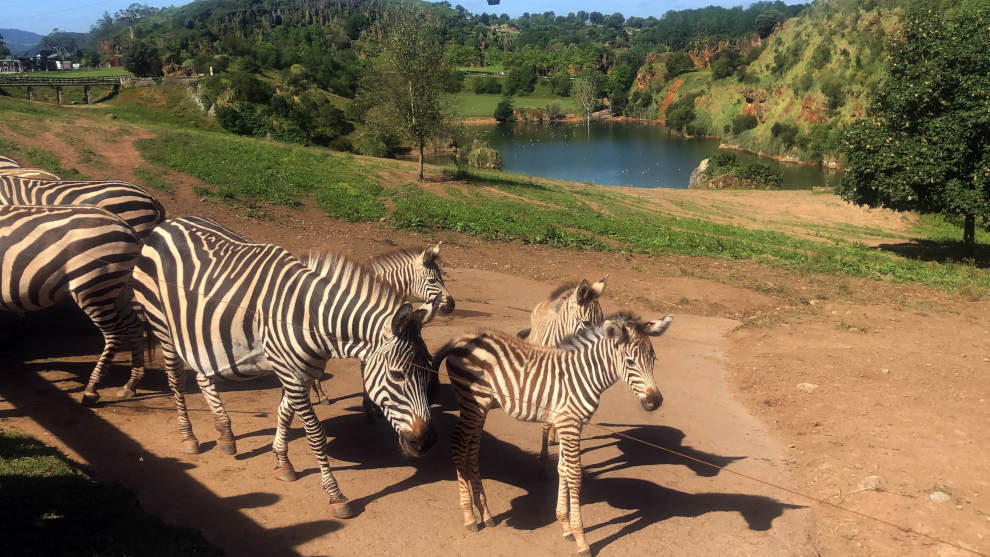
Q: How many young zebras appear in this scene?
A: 3